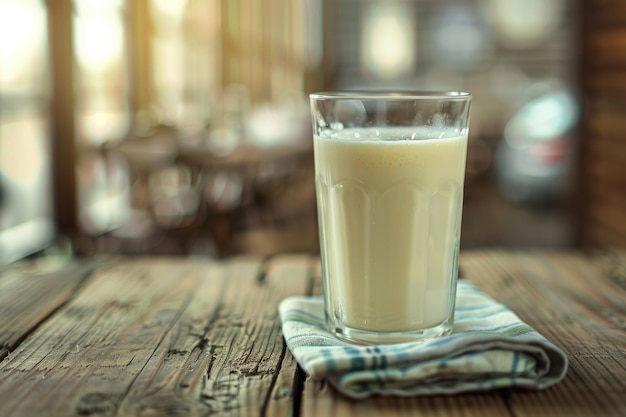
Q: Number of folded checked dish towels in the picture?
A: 1